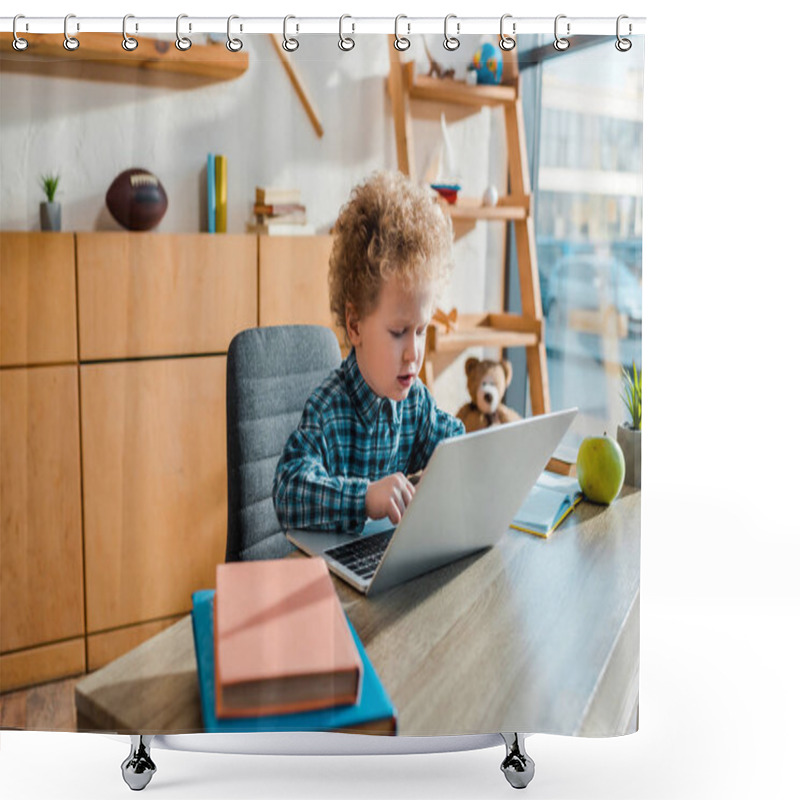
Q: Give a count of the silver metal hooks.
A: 12